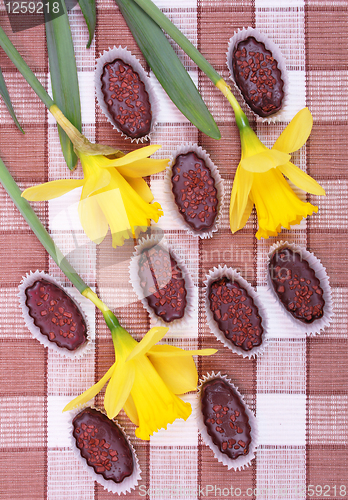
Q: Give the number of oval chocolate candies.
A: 9